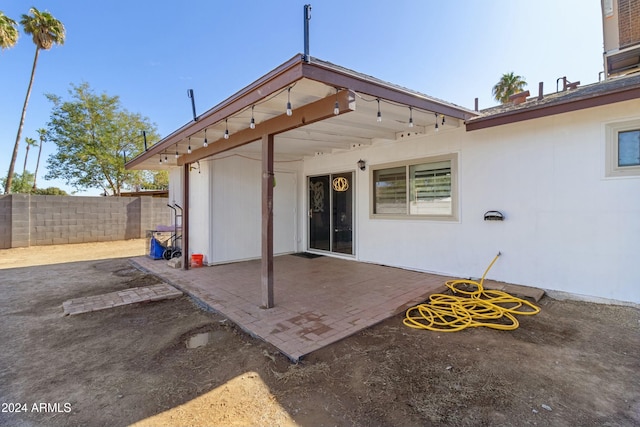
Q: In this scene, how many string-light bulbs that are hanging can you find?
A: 12